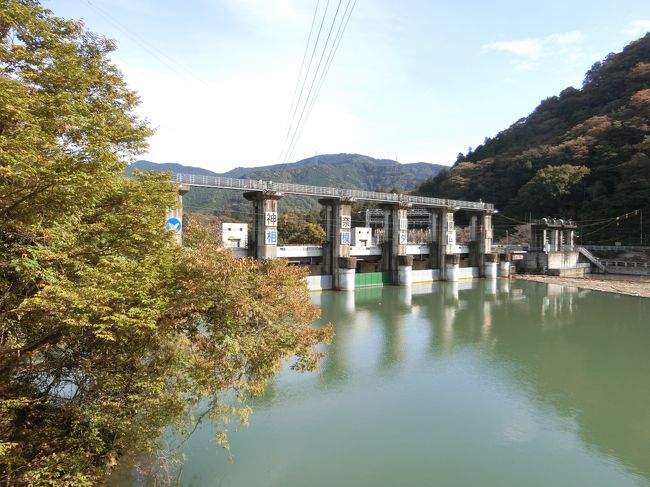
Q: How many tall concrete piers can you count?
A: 6